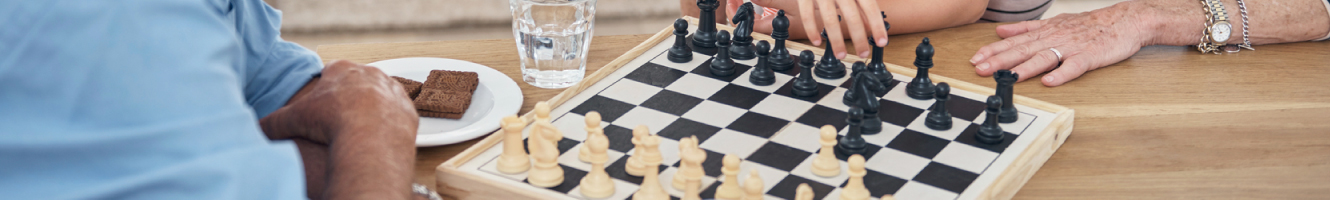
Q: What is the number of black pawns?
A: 8